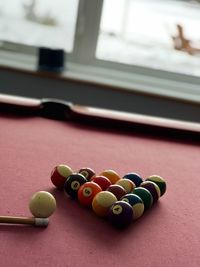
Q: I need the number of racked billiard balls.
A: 15